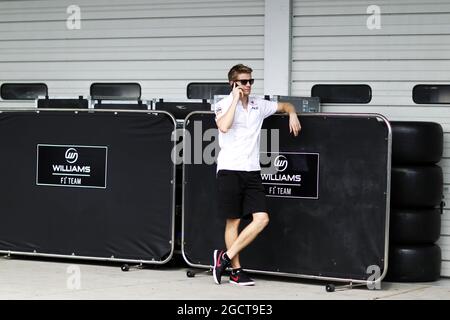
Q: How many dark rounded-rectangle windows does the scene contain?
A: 5